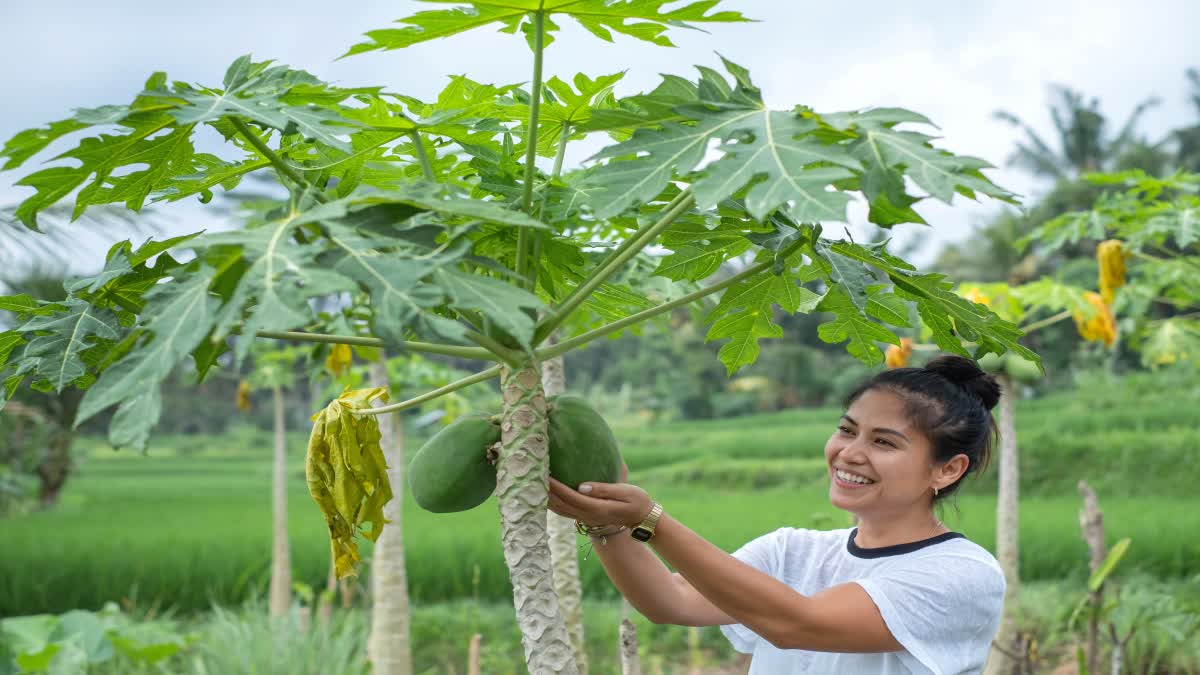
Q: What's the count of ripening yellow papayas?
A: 0